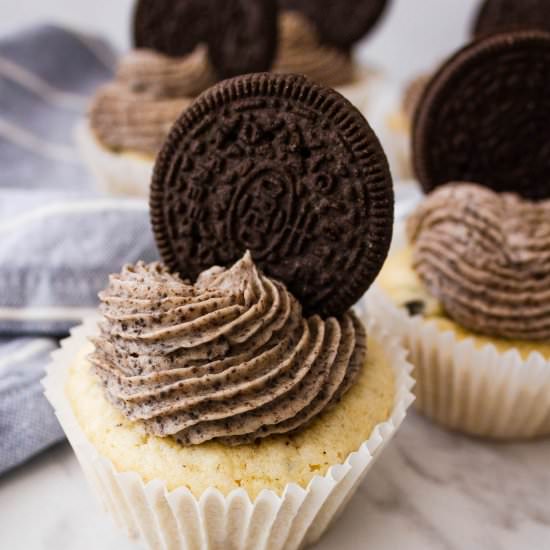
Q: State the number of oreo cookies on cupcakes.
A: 5